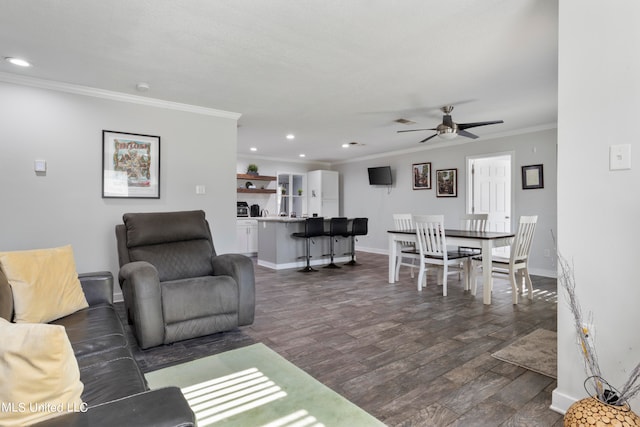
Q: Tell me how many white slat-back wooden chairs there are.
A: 4